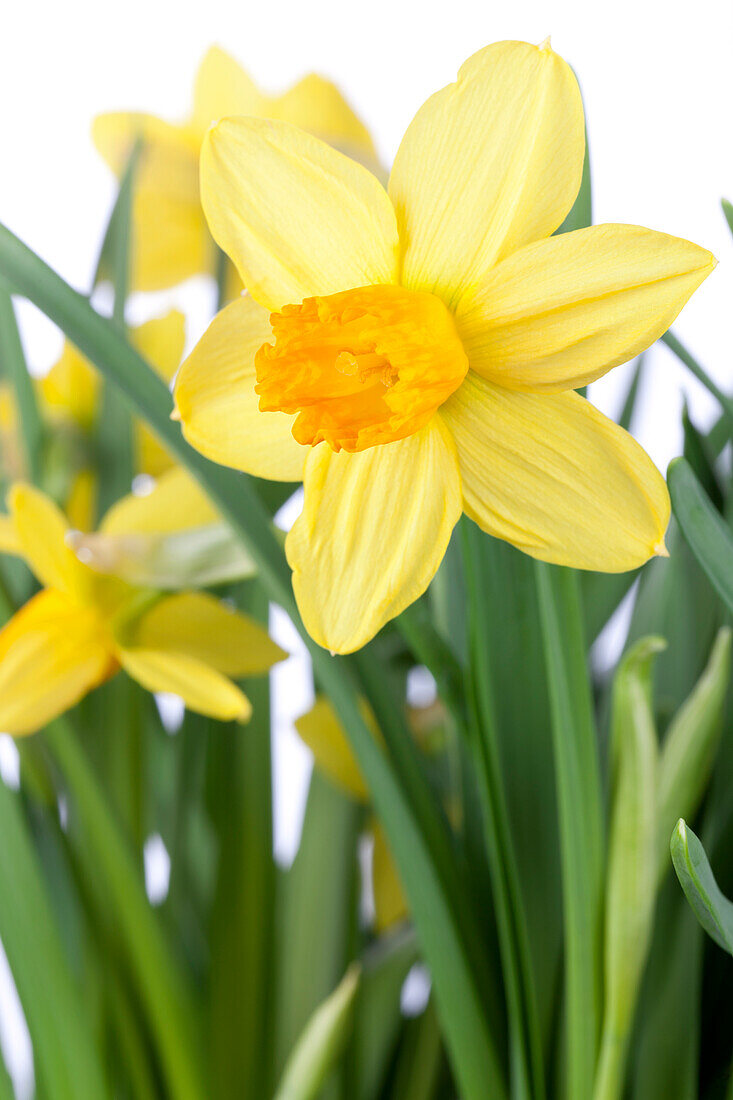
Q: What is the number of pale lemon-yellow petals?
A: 6